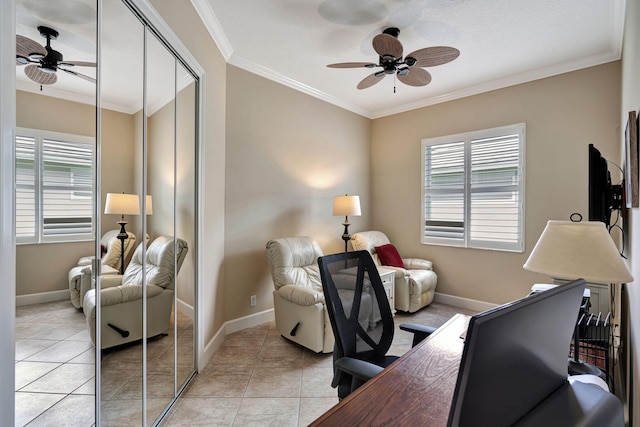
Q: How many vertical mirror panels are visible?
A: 4